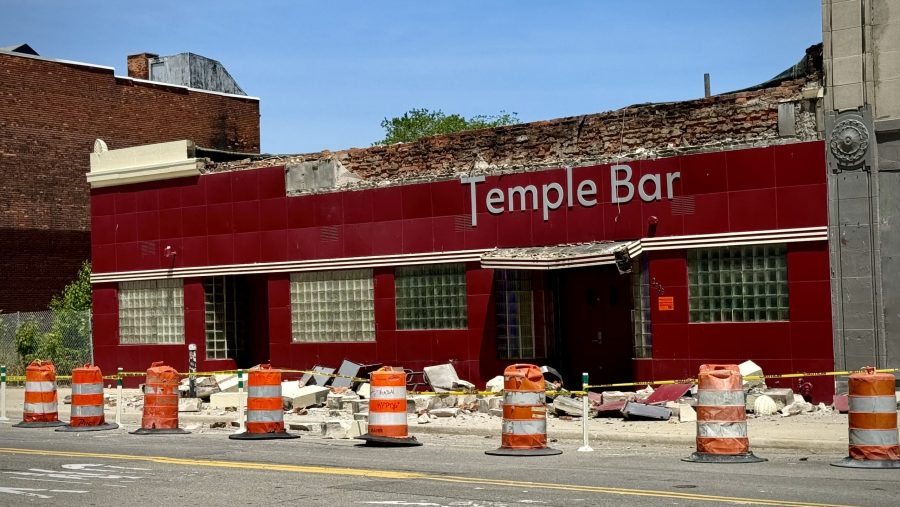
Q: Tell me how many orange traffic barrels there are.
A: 8